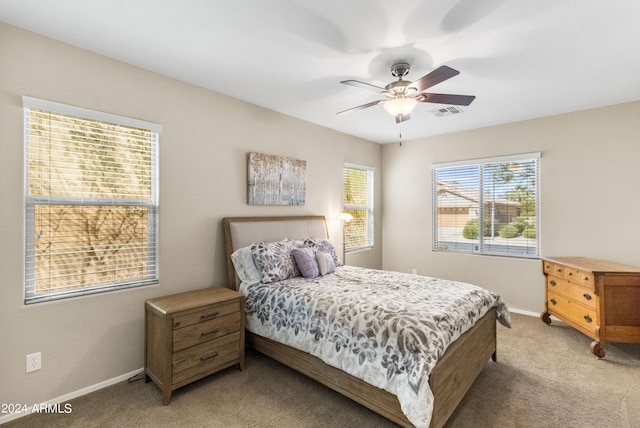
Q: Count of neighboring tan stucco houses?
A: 1